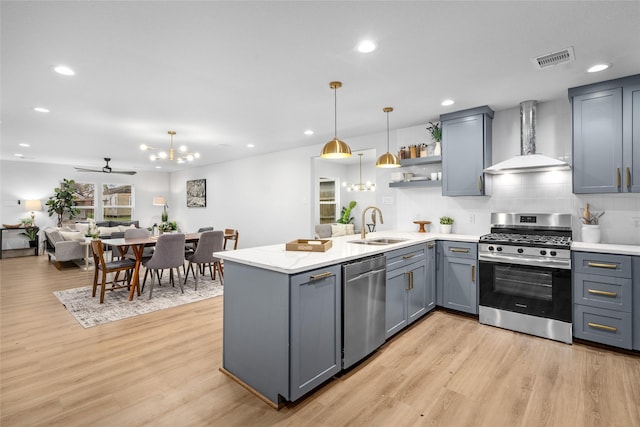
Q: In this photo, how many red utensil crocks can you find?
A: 0